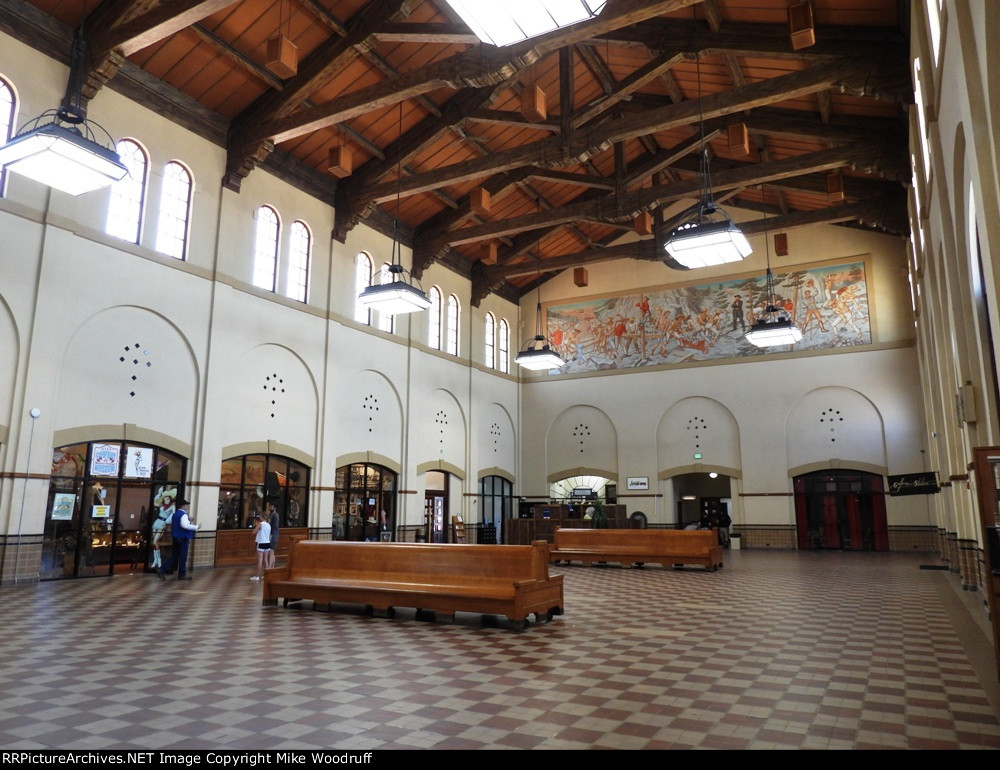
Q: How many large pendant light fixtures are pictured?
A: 6